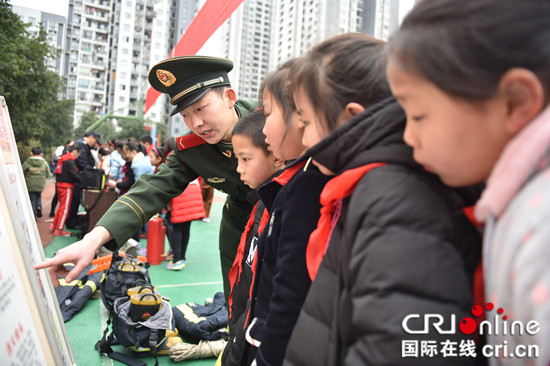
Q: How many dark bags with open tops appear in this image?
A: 2